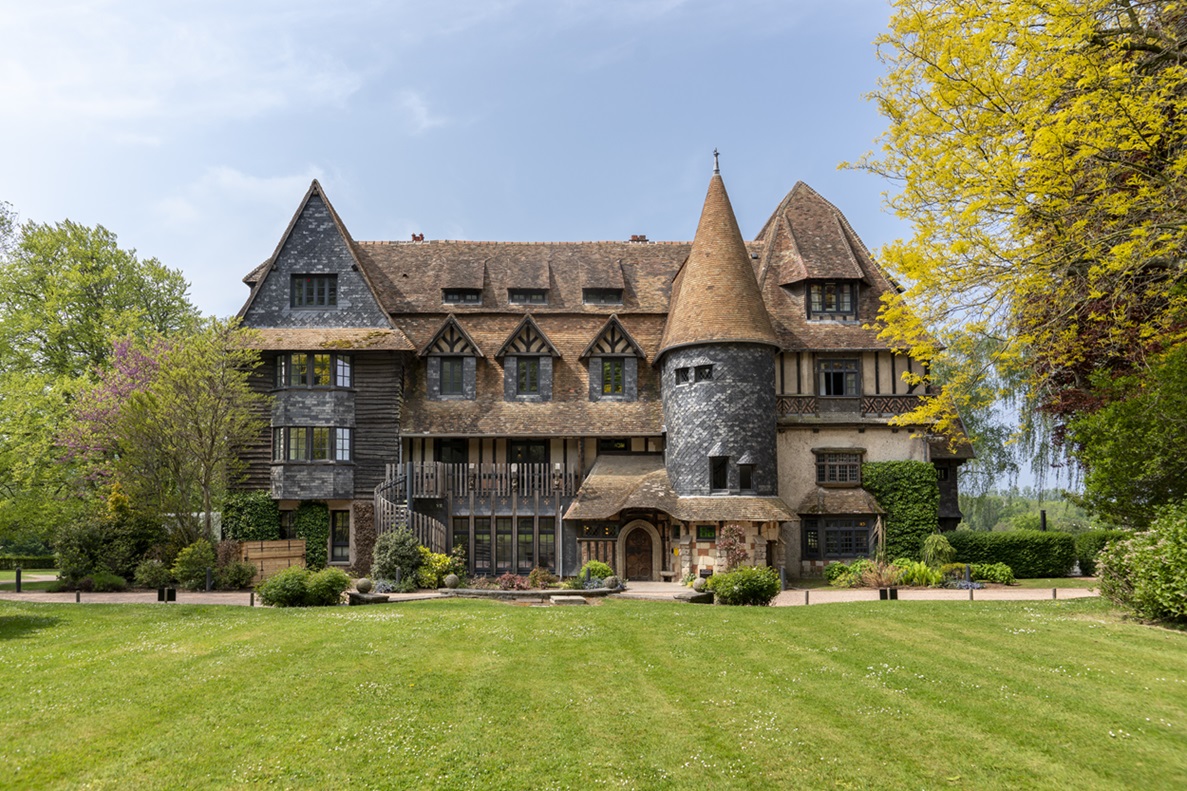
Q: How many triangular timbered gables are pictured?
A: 3